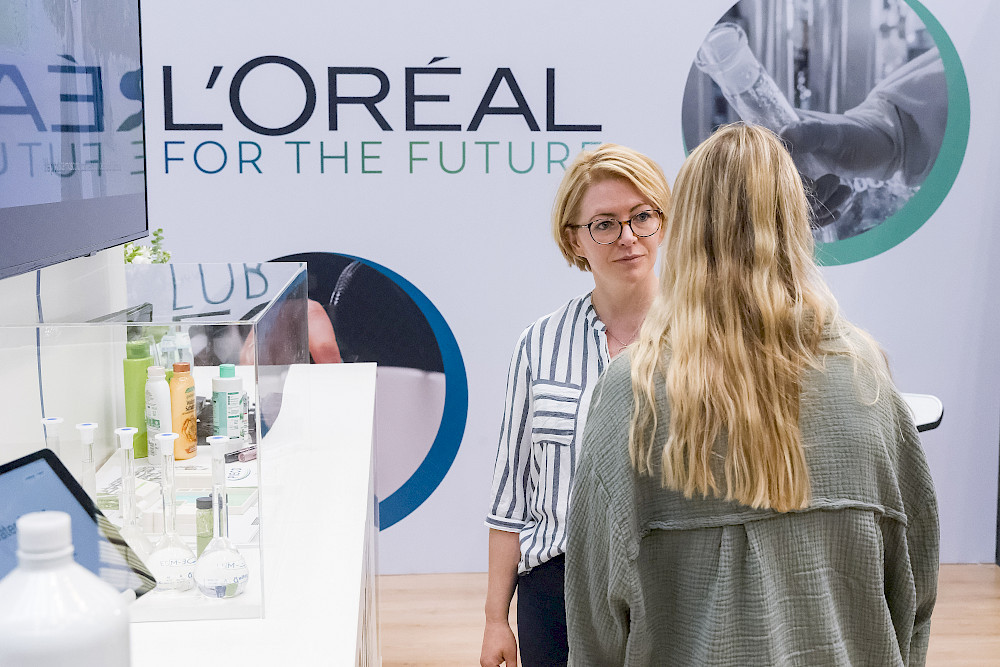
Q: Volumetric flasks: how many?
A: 5